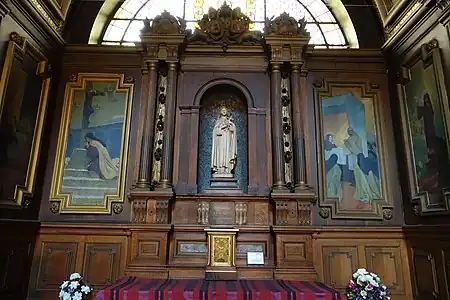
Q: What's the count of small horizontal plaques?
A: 2